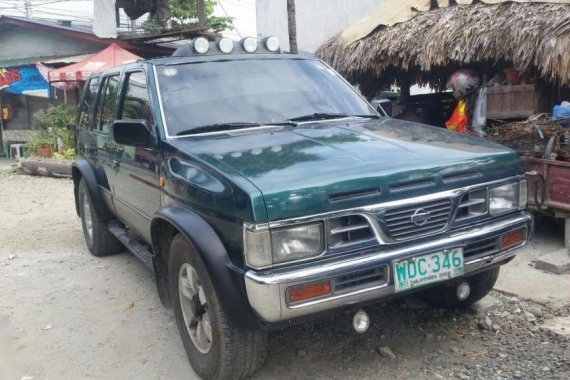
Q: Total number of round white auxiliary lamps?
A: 6